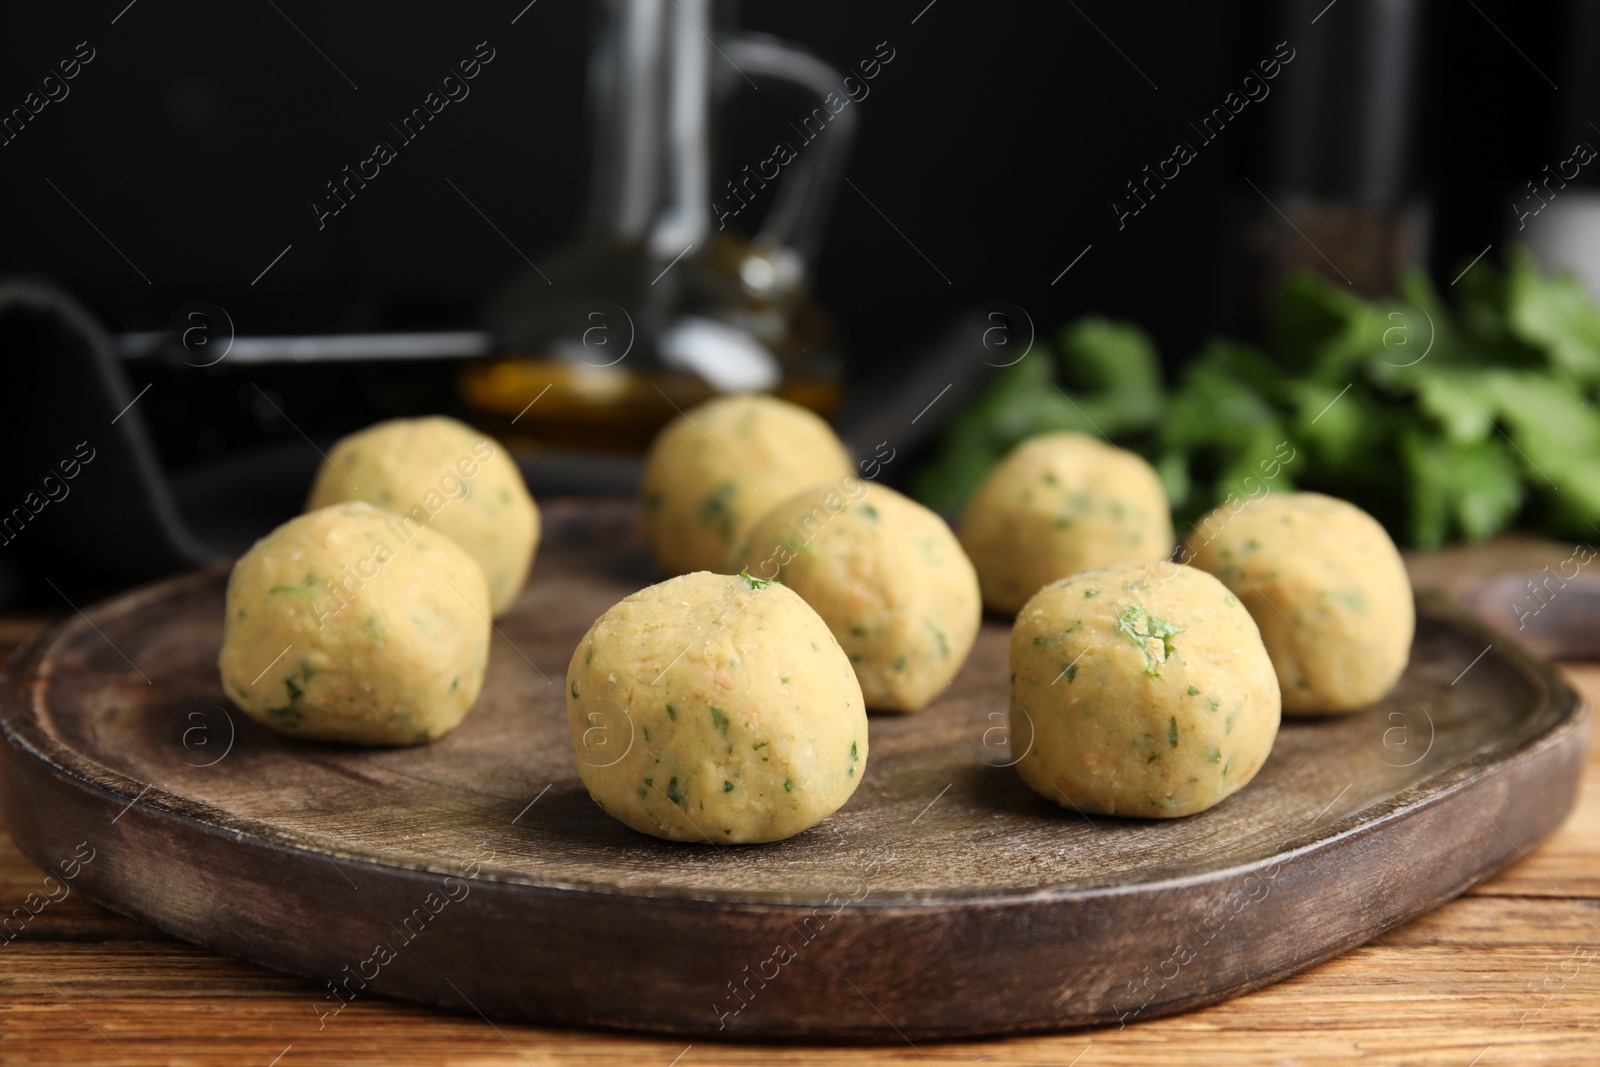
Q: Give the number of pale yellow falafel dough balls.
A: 8